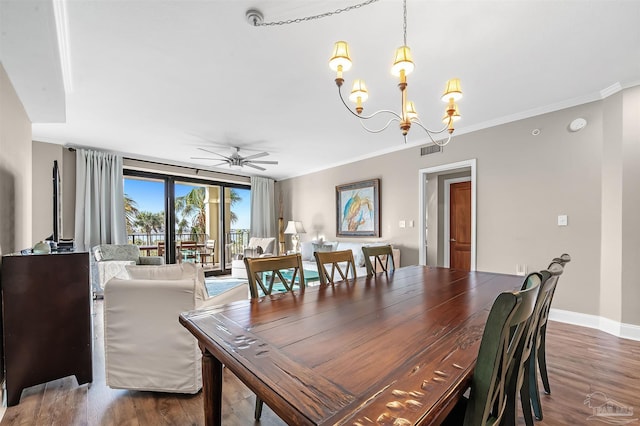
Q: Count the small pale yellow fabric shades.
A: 6